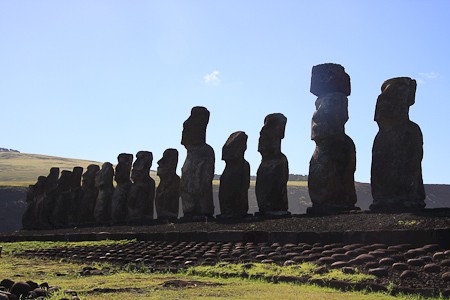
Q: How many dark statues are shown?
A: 15